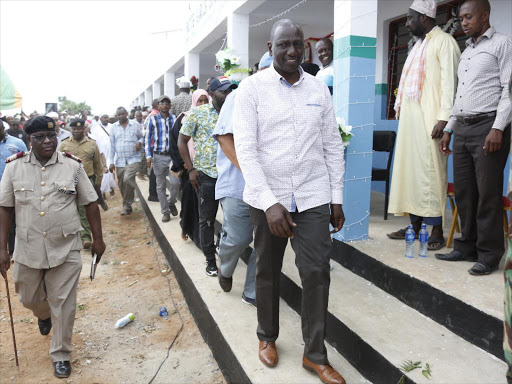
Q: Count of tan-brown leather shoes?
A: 2